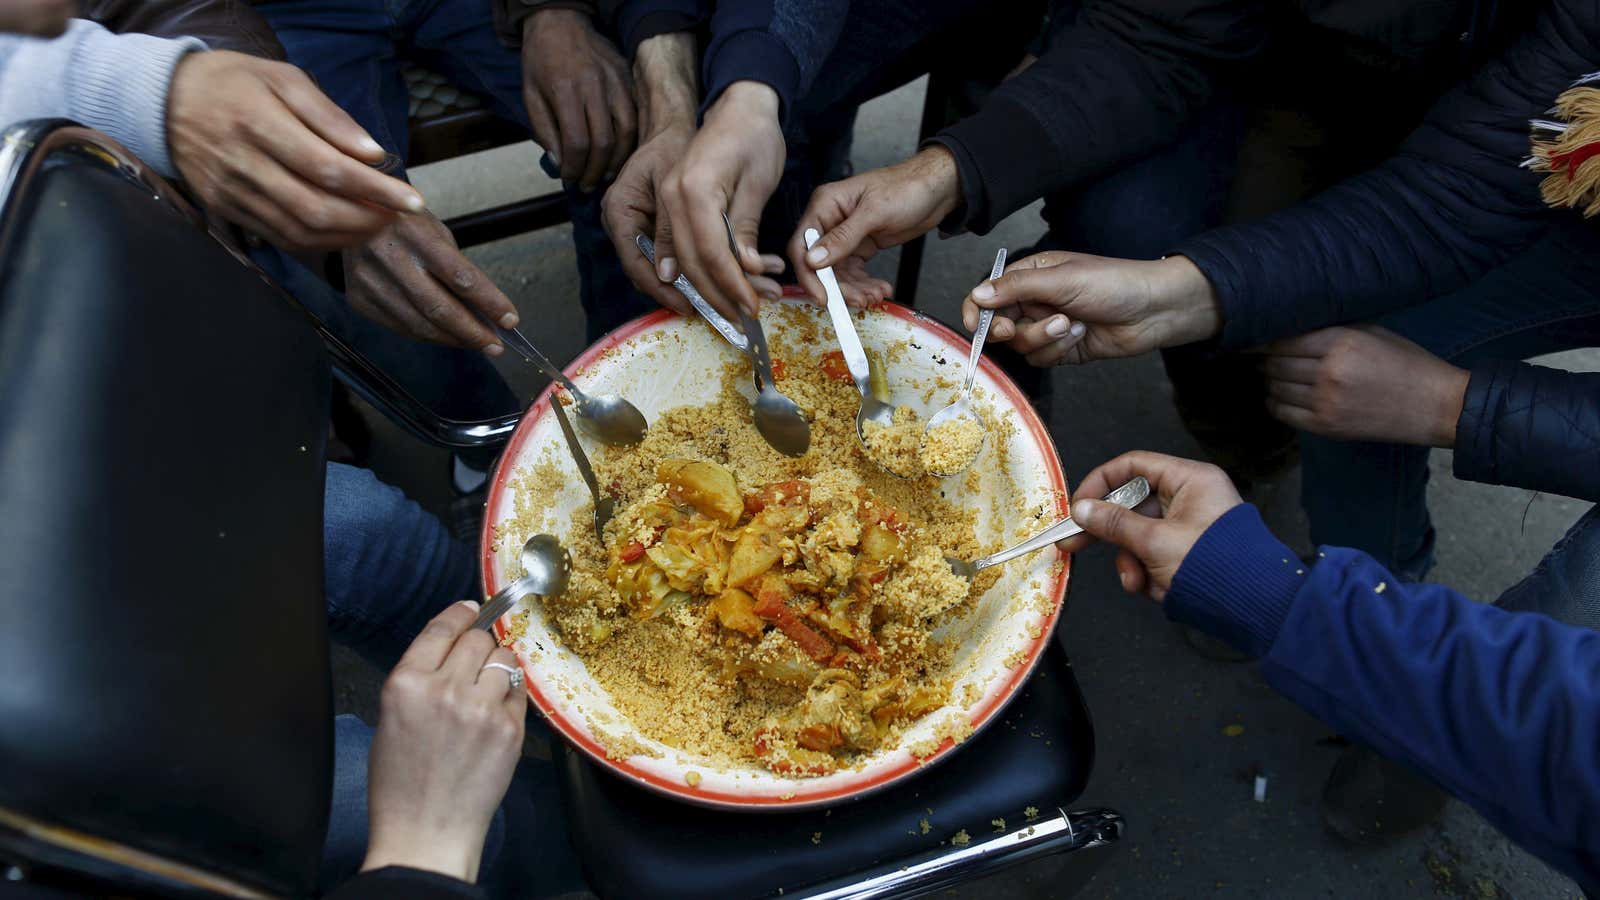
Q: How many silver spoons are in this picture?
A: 8